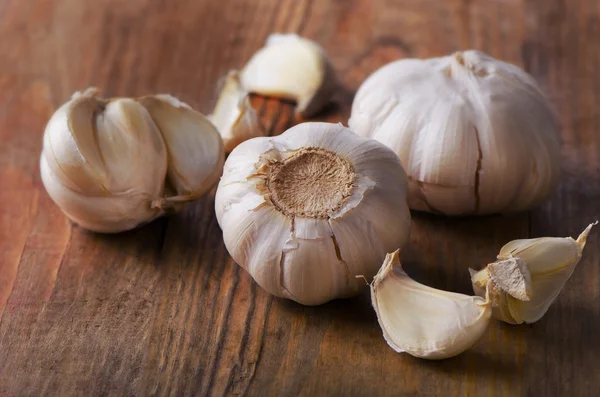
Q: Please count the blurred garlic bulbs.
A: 2